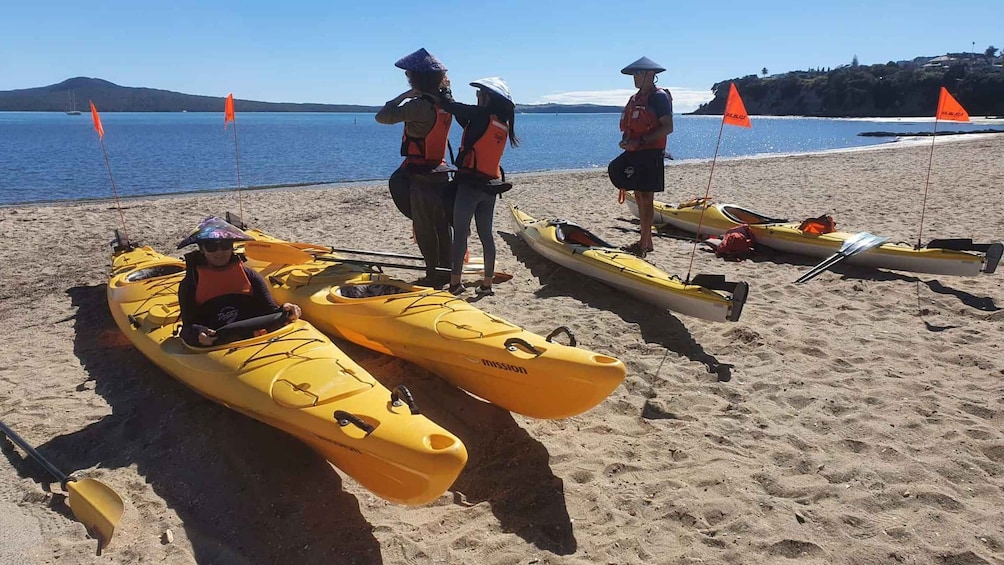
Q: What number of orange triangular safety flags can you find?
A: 4